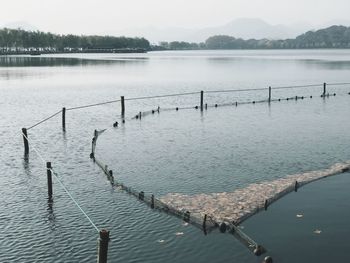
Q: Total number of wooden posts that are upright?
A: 8